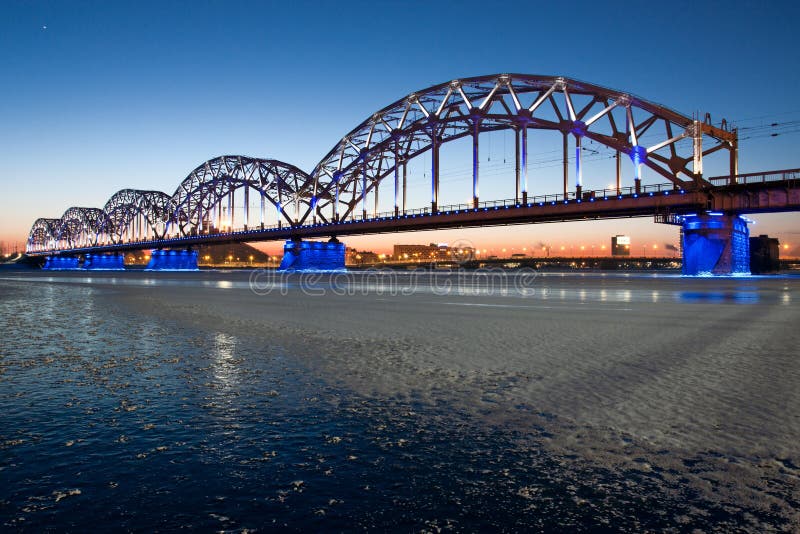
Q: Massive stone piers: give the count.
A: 5